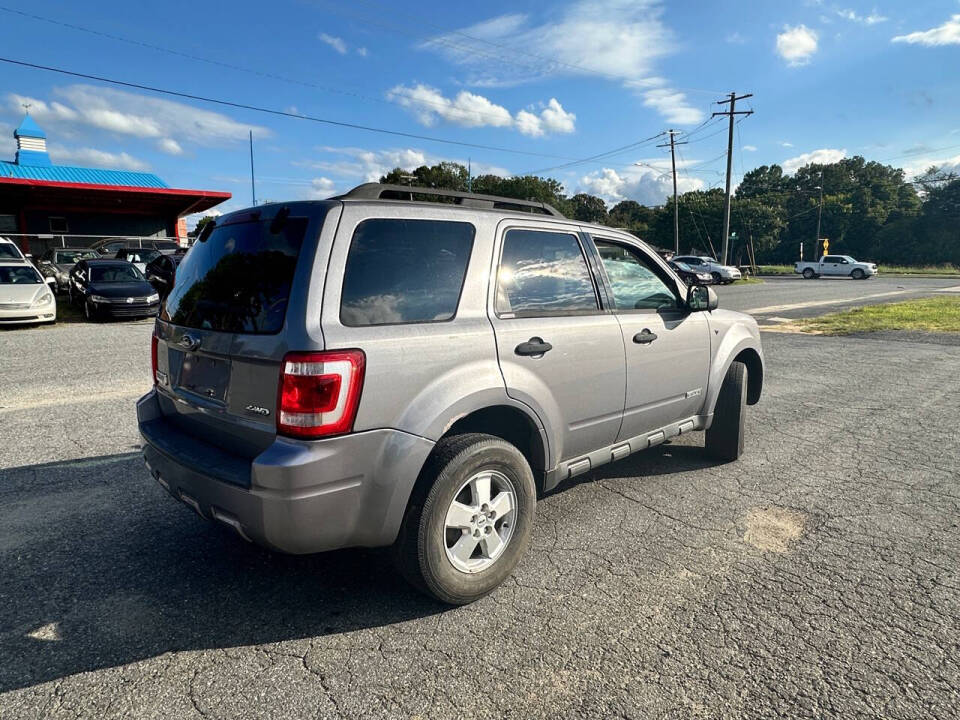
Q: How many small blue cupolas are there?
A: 1